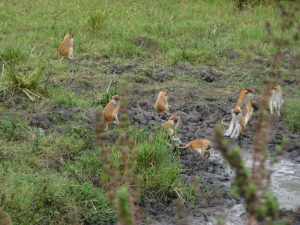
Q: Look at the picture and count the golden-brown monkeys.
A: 8